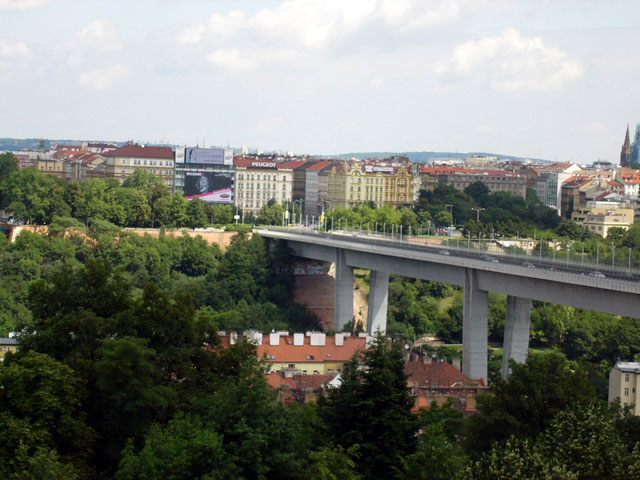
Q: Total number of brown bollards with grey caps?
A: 0